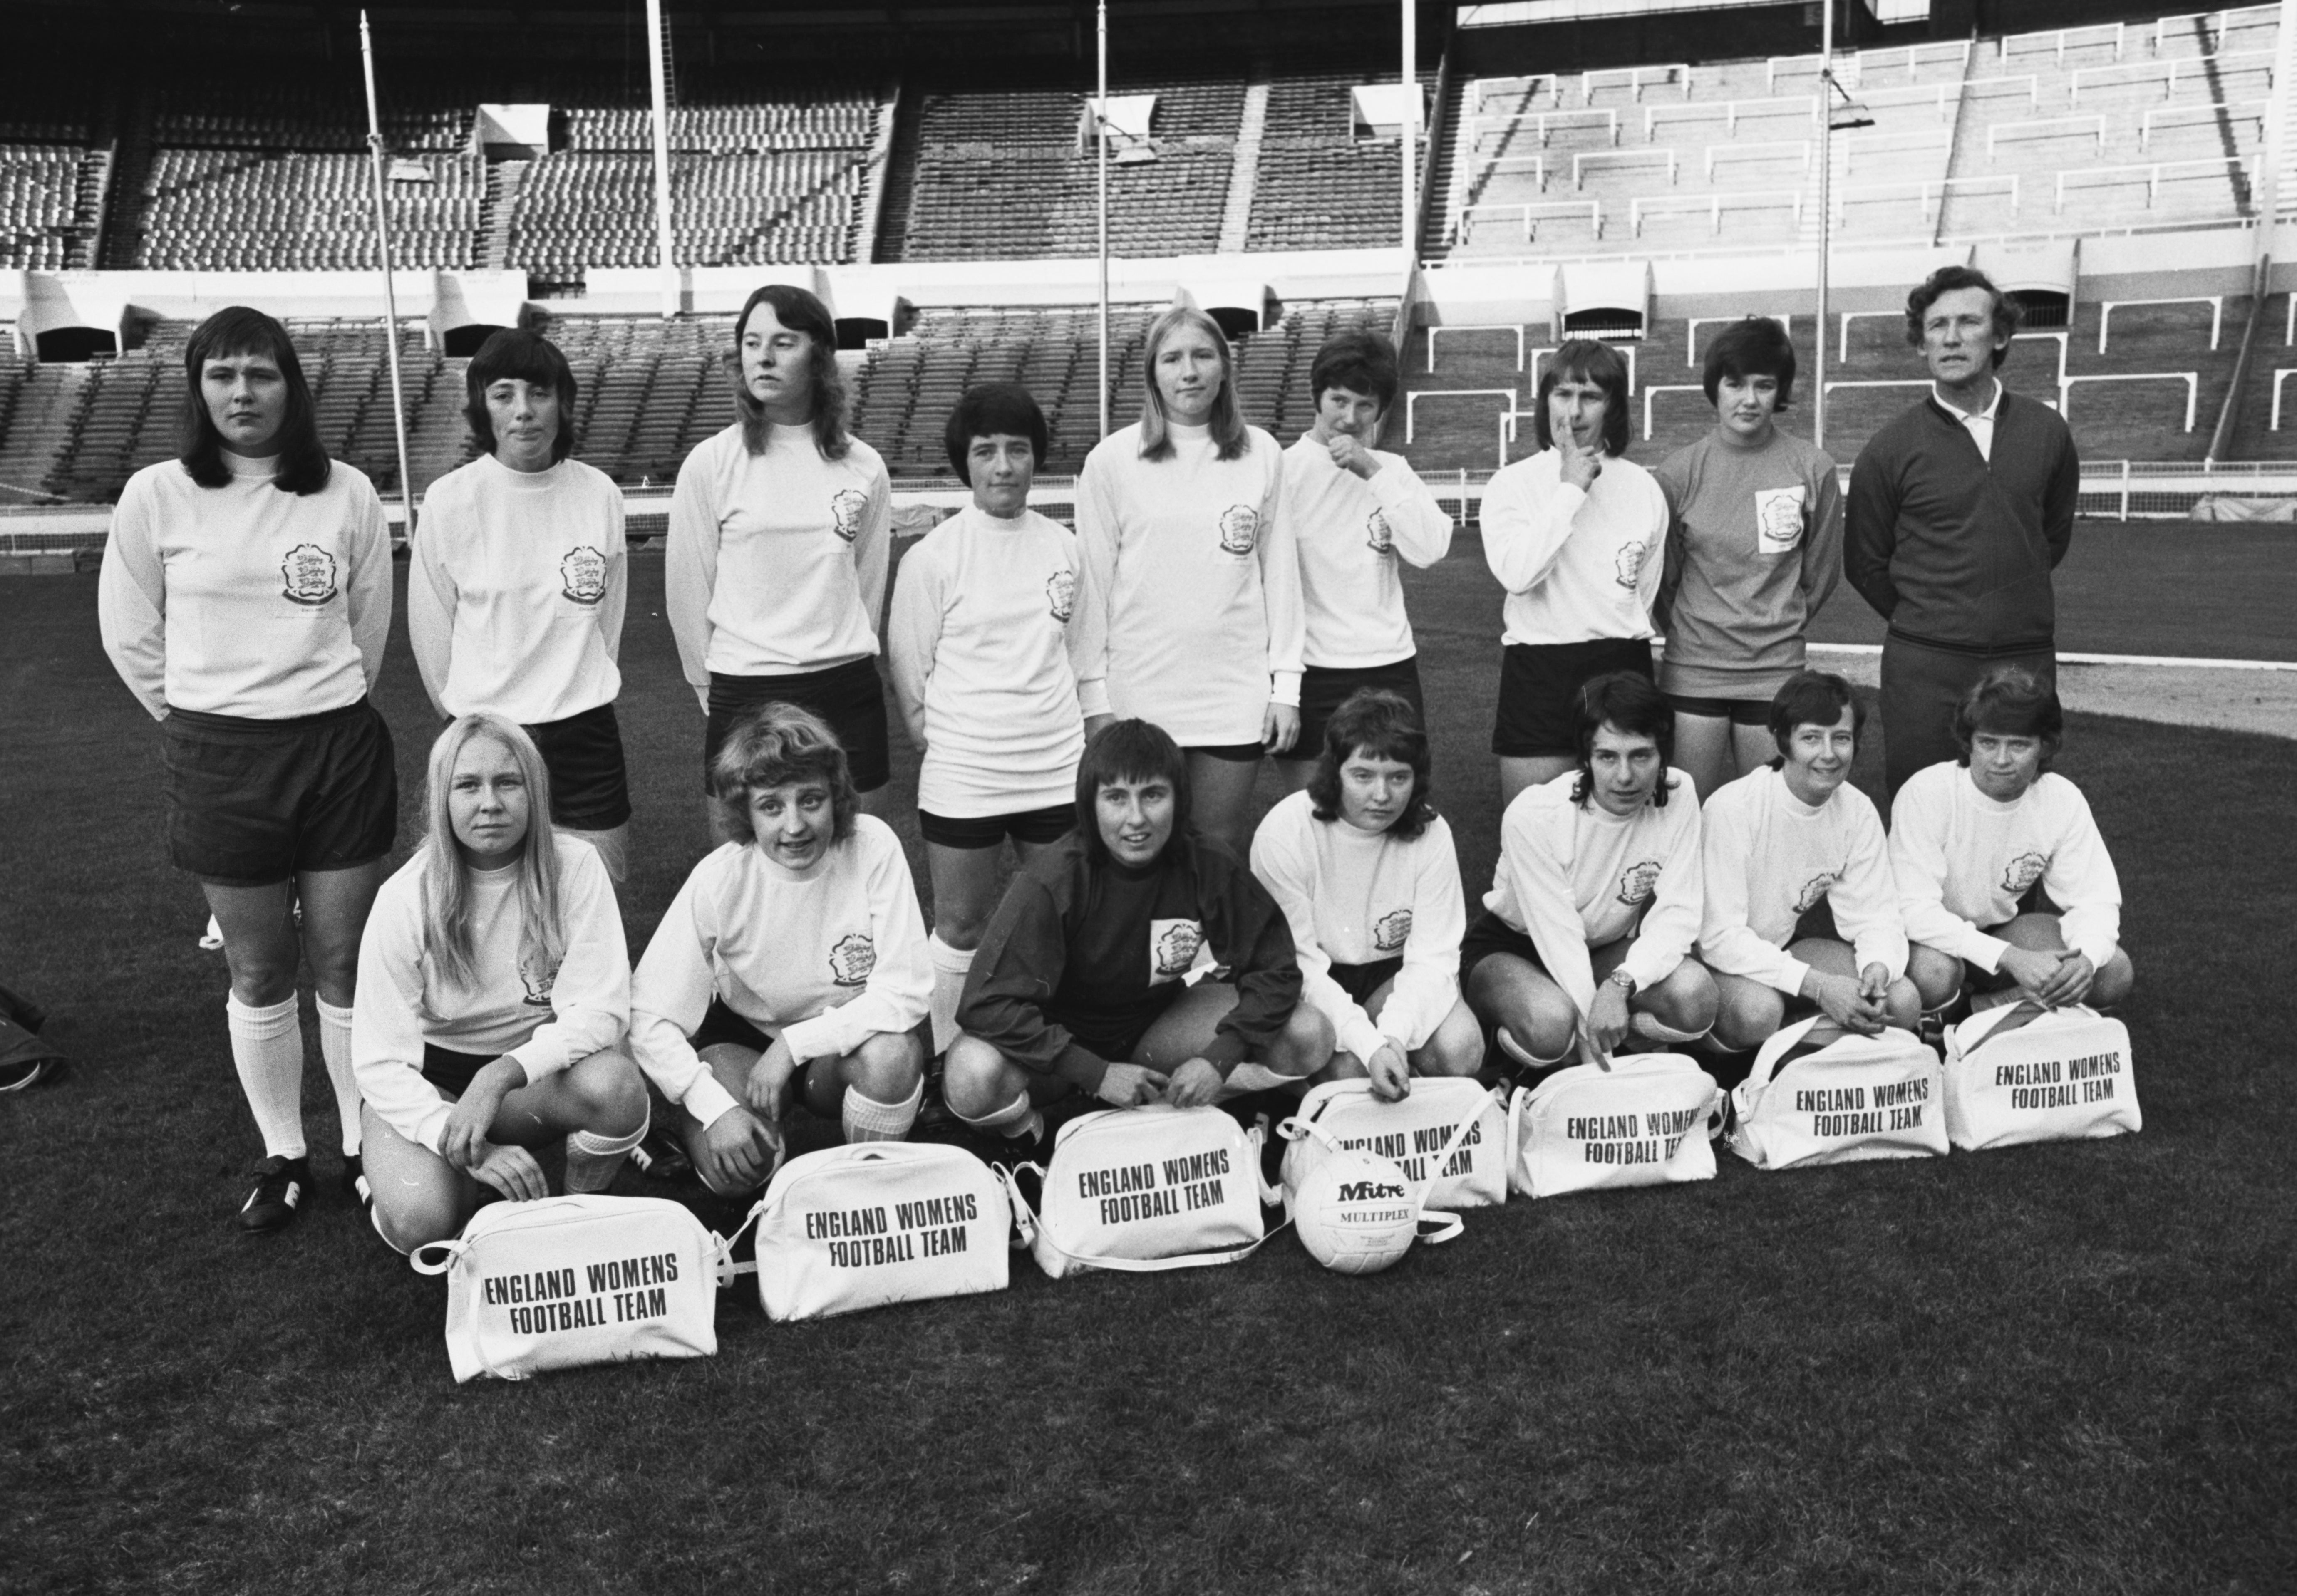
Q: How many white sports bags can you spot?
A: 7